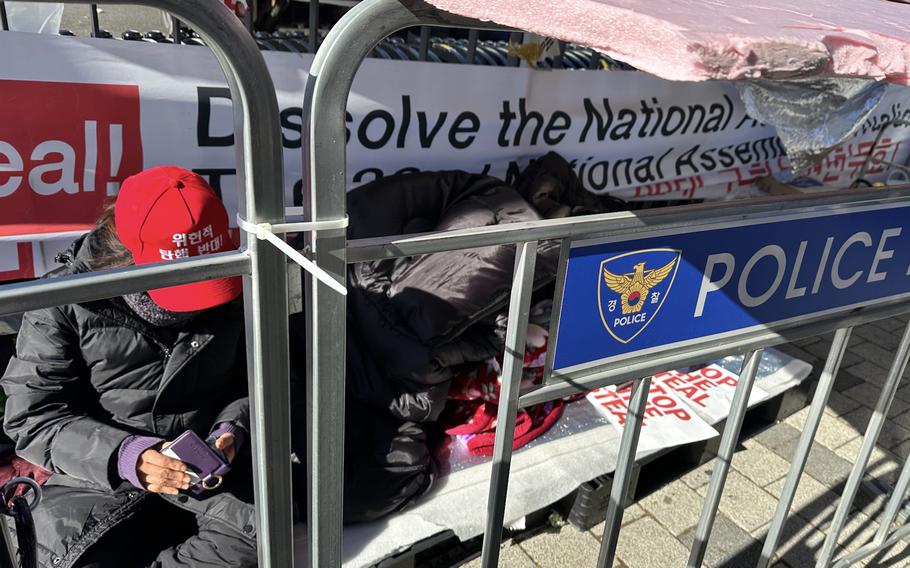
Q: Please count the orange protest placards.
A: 0